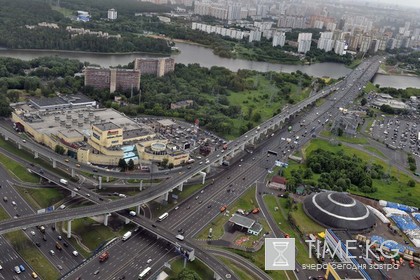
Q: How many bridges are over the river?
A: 1